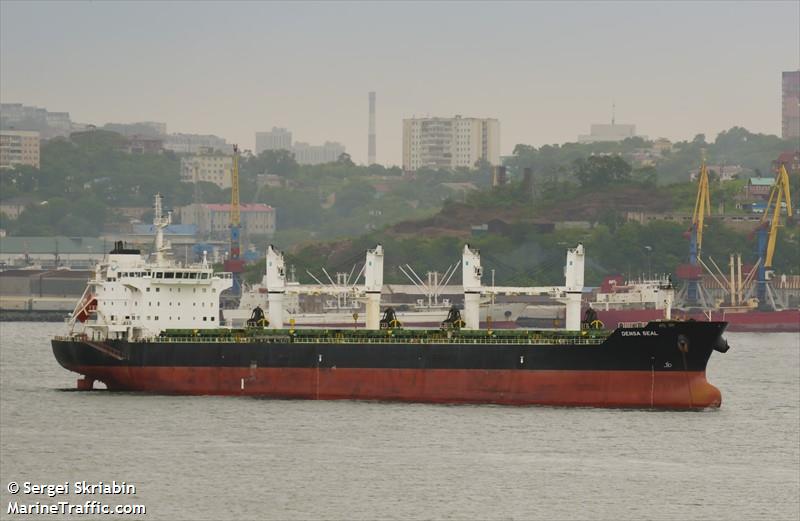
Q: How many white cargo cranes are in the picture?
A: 4